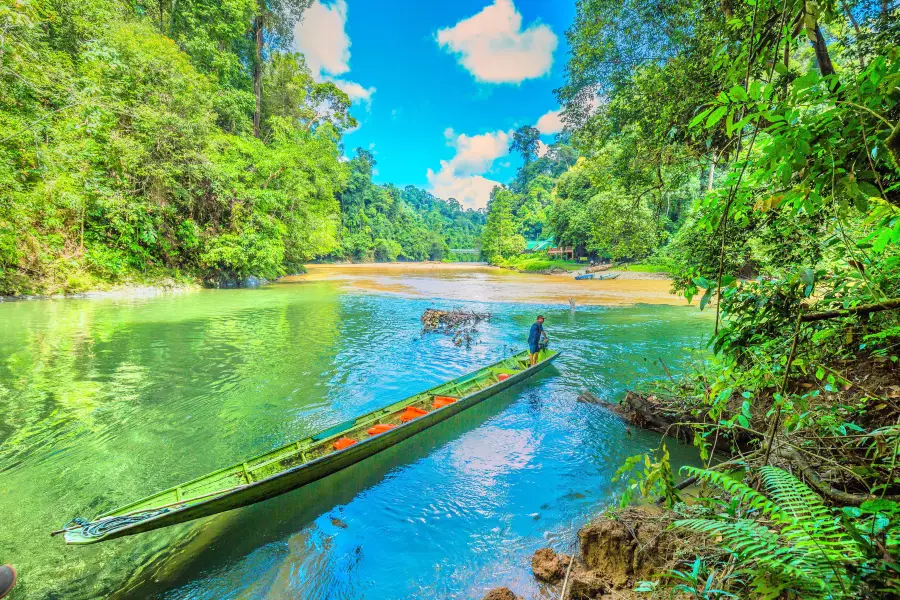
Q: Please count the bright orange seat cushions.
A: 4